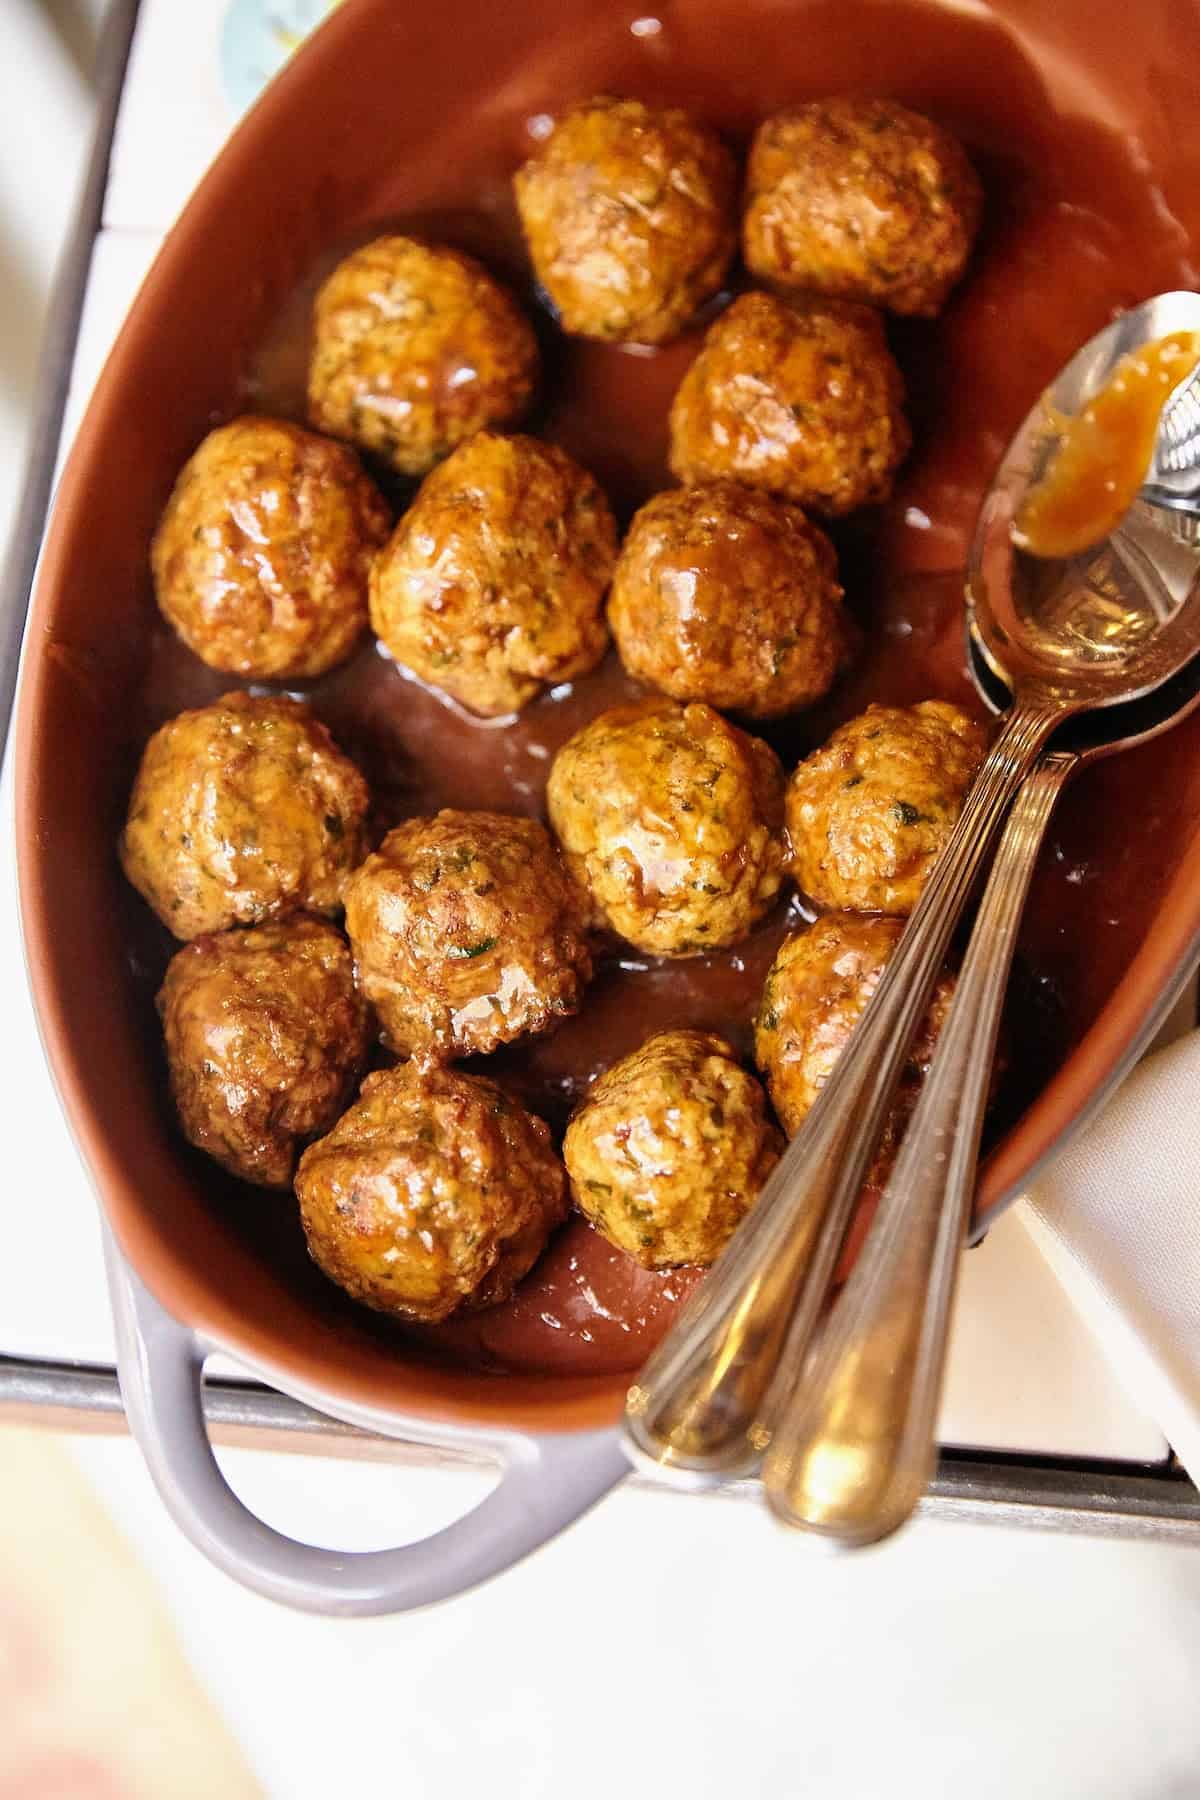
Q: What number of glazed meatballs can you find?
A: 15